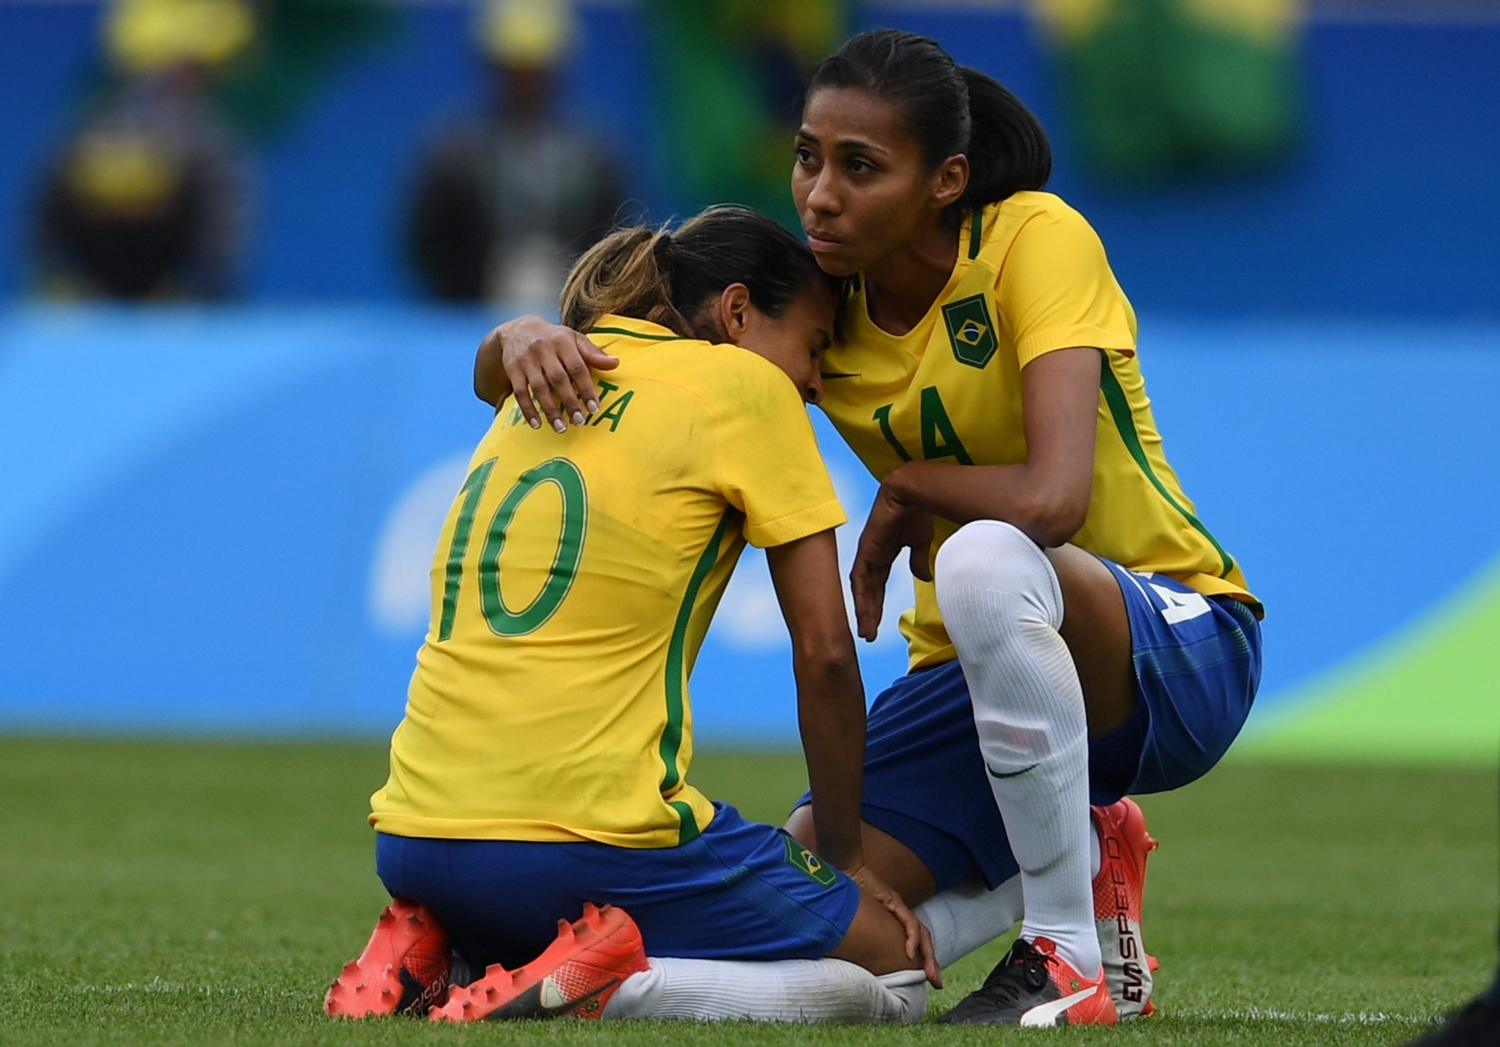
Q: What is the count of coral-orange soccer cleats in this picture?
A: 4